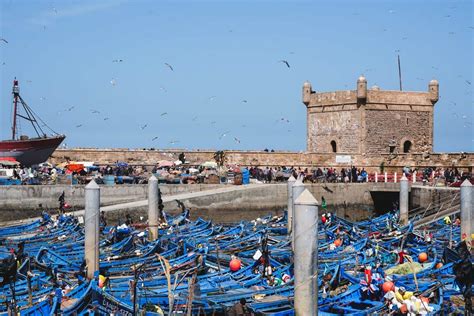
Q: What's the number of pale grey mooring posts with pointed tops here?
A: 7